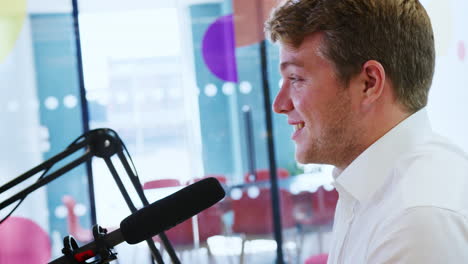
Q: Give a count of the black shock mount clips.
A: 2